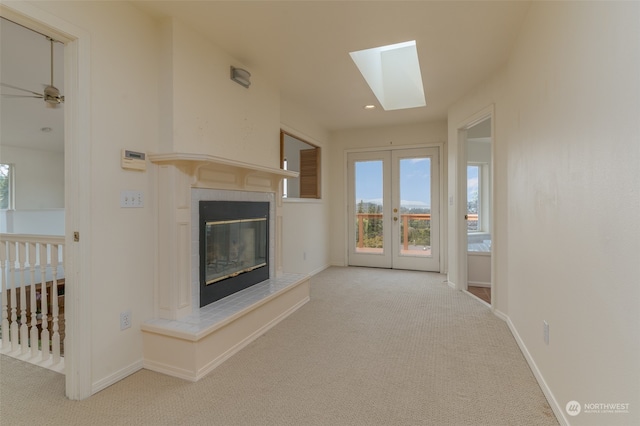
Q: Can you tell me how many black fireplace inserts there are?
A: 1